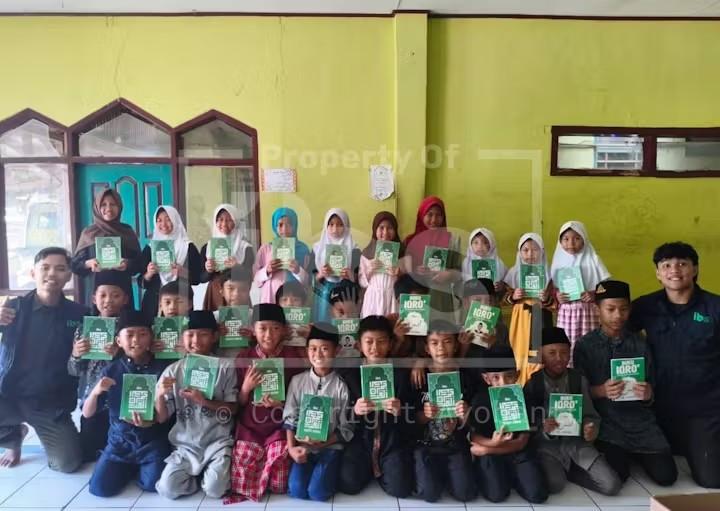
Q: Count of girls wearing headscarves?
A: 10